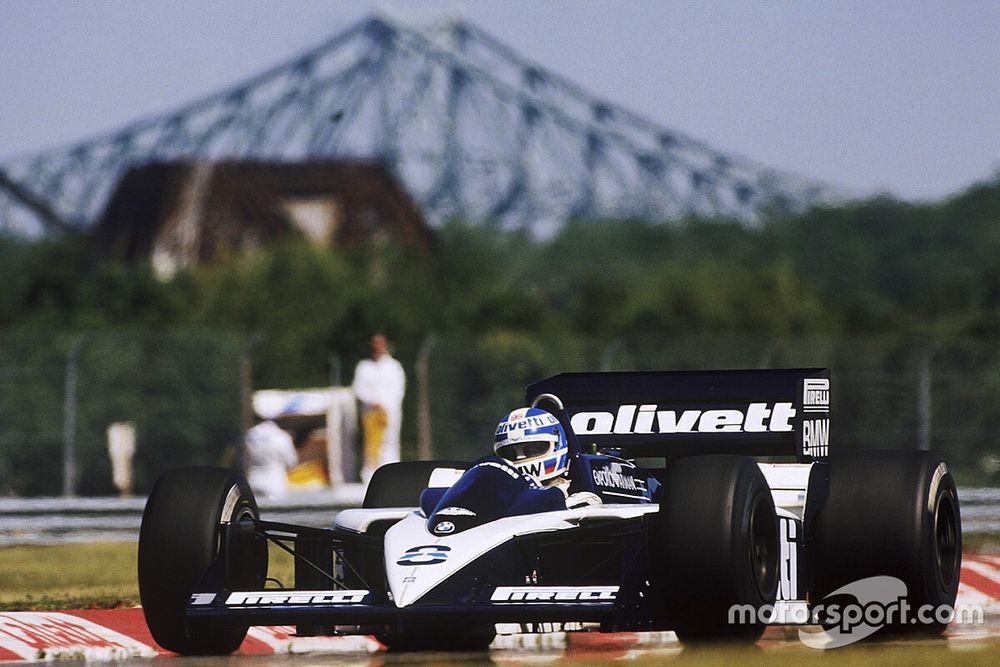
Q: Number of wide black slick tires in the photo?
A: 4